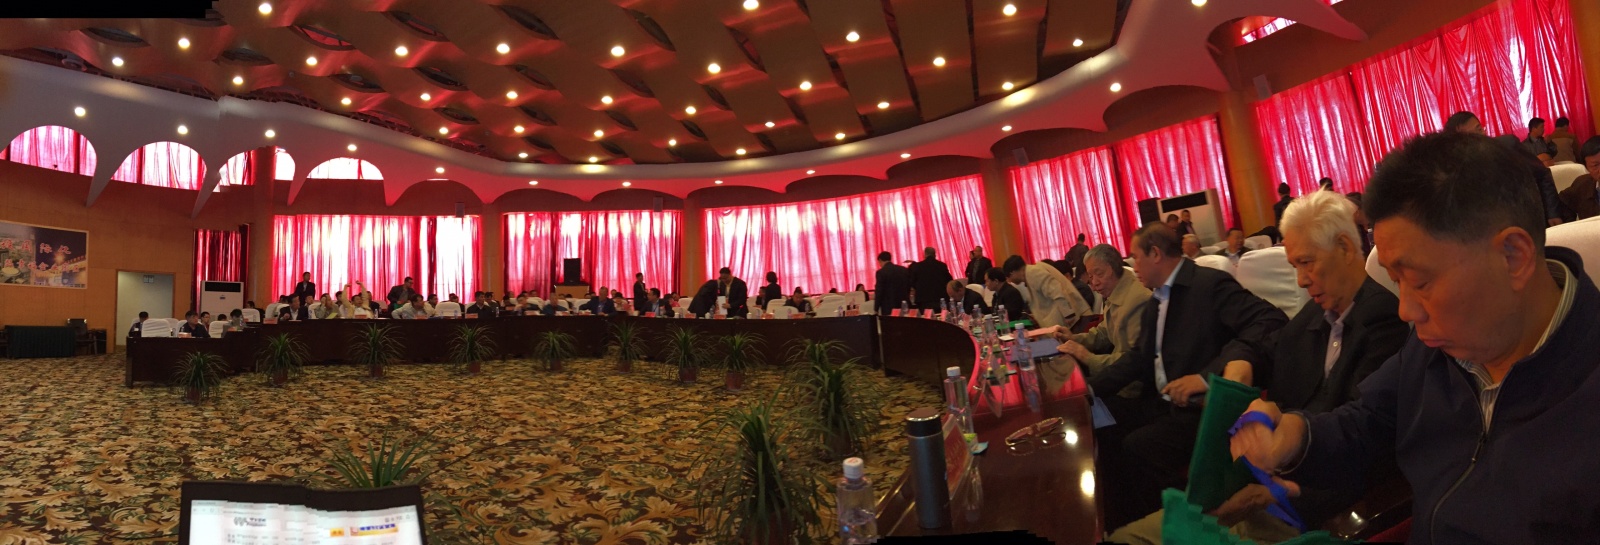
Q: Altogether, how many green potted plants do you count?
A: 12